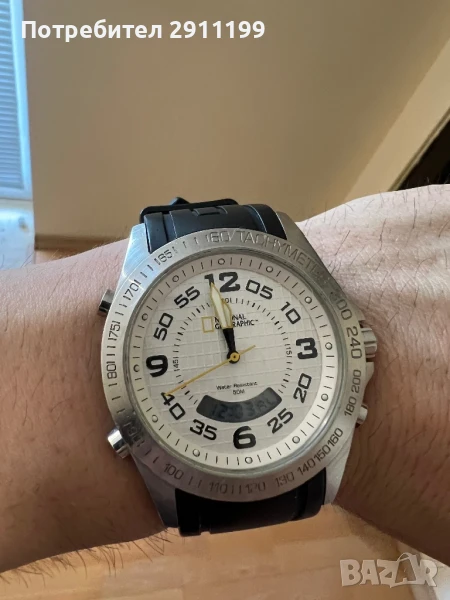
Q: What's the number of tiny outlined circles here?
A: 12